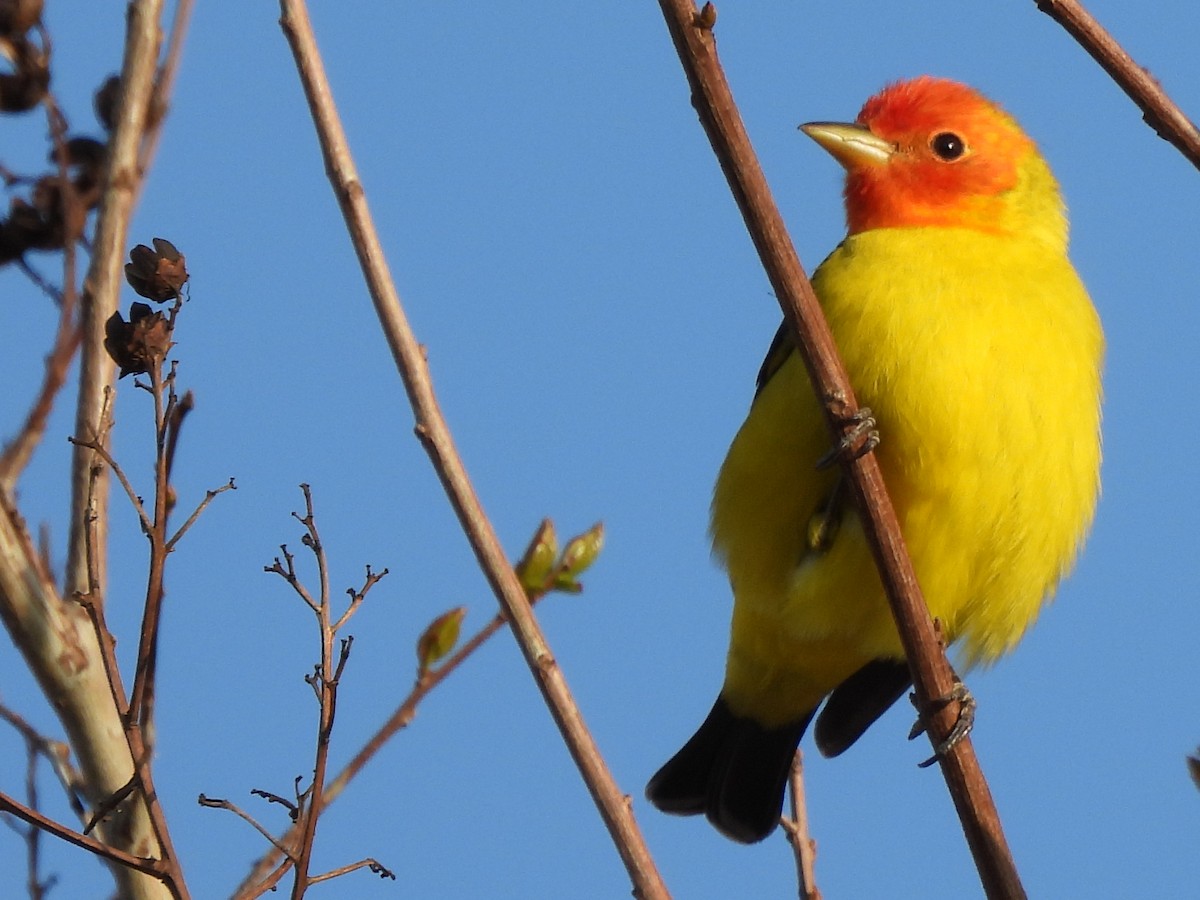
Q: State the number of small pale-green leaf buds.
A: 3